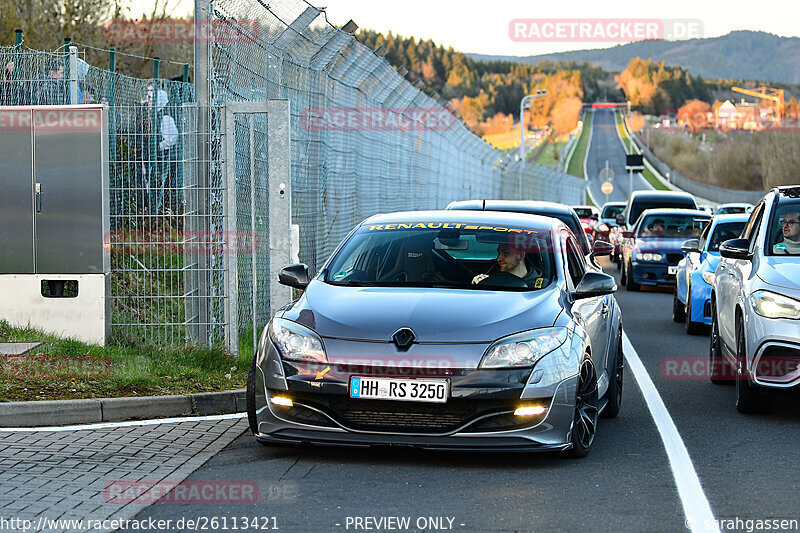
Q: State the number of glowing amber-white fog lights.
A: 2